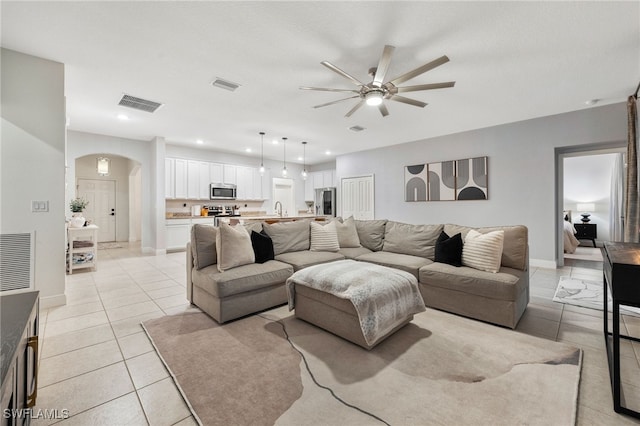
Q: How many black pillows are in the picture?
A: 2